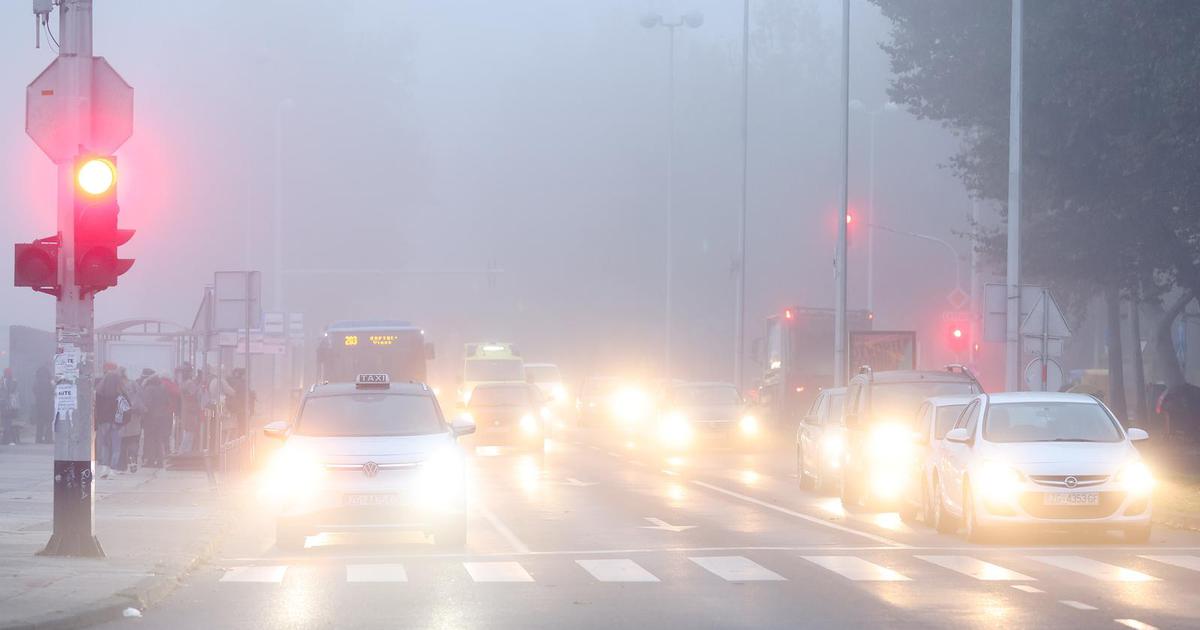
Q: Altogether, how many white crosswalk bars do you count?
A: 9